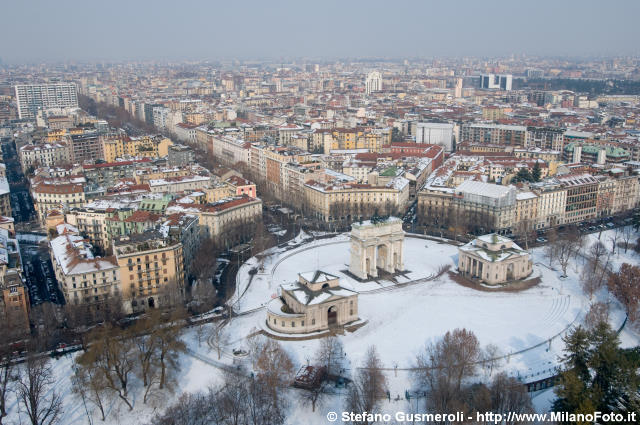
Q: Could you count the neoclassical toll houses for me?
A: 2